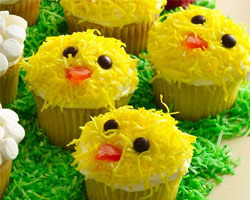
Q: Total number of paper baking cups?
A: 7